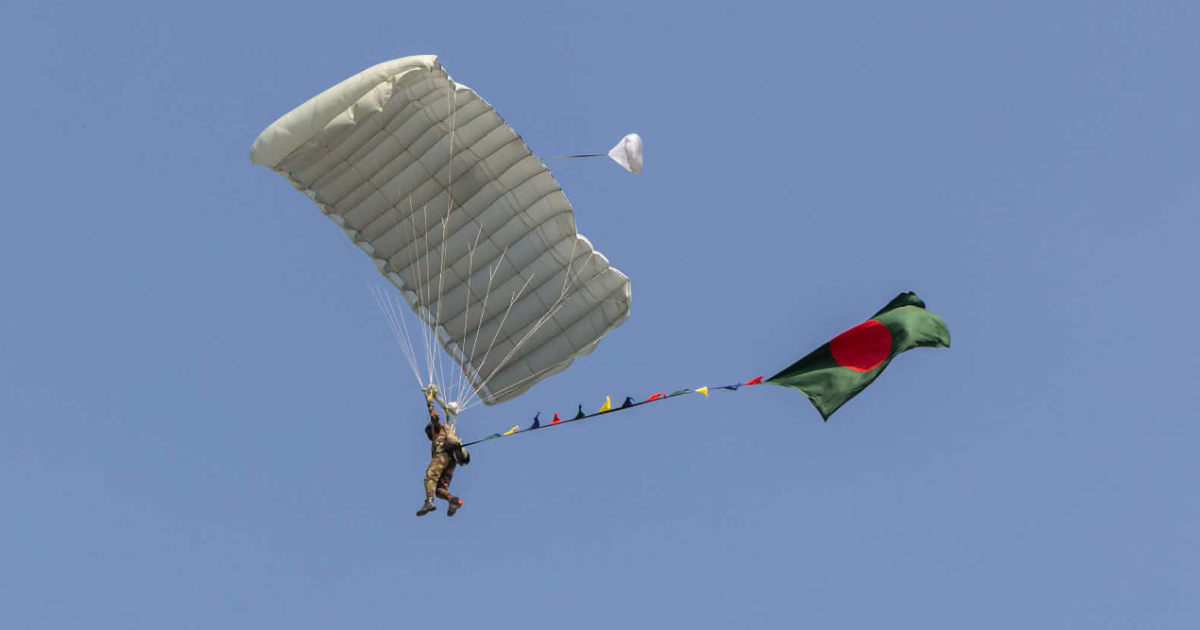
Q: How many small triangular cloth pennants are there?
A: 12